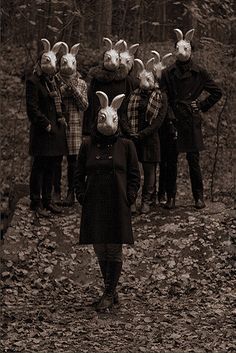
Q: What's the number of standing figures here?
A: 8